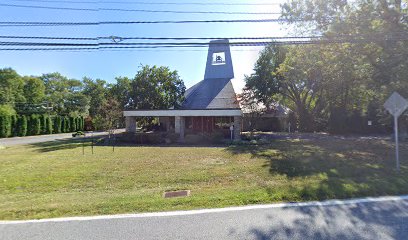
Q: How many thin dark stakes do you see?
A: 3